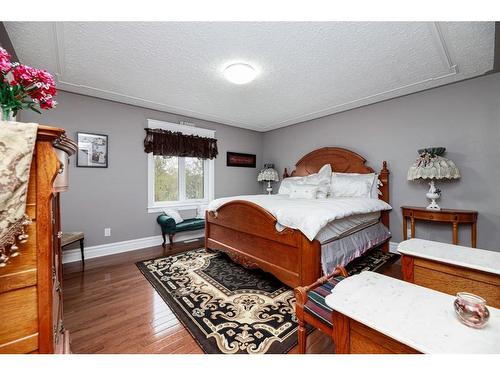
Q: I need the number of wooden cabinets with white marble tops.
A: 2